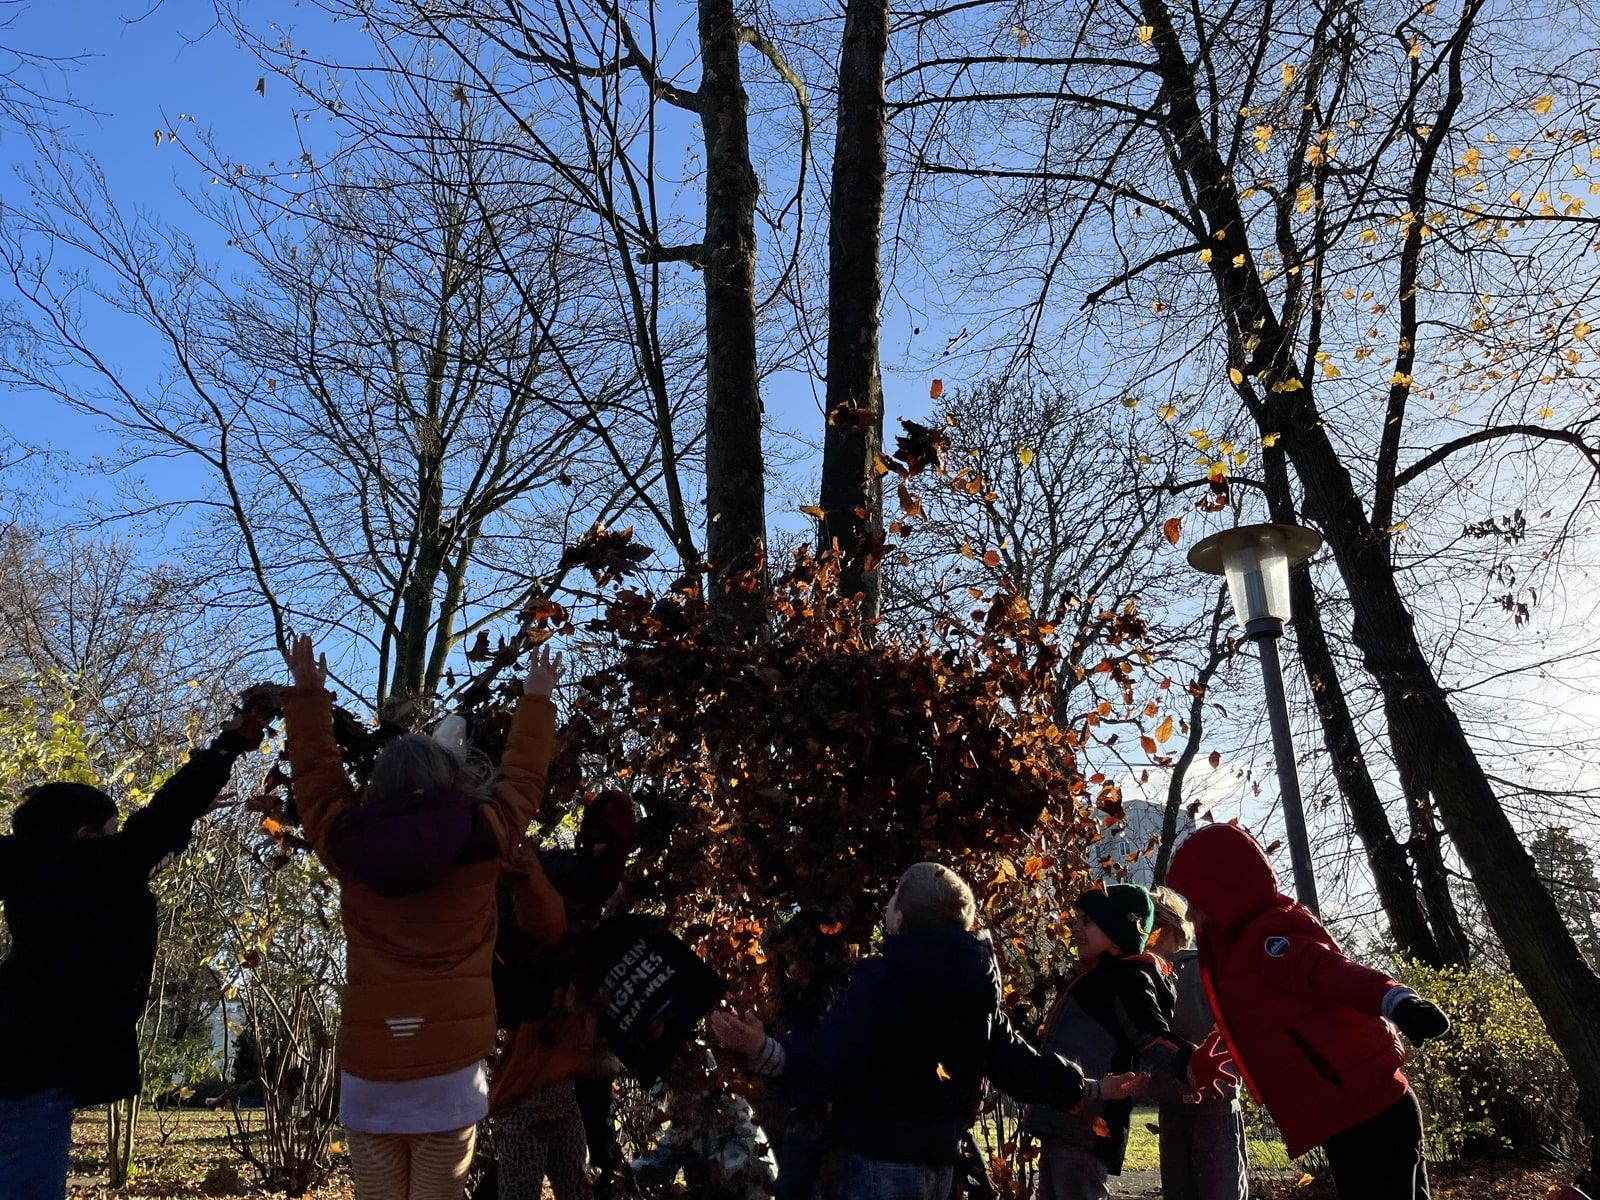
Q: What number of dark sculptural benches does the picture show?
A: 0